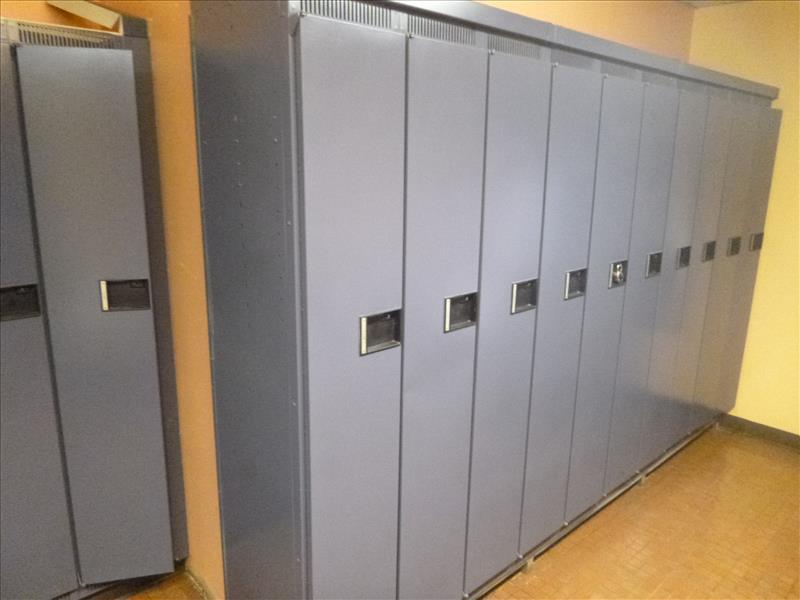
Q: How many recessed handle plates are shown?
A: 12